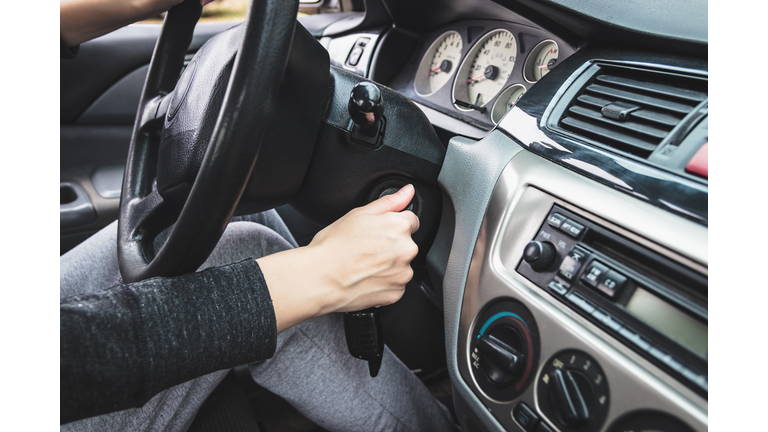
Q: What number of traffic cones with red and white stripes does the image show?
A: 0